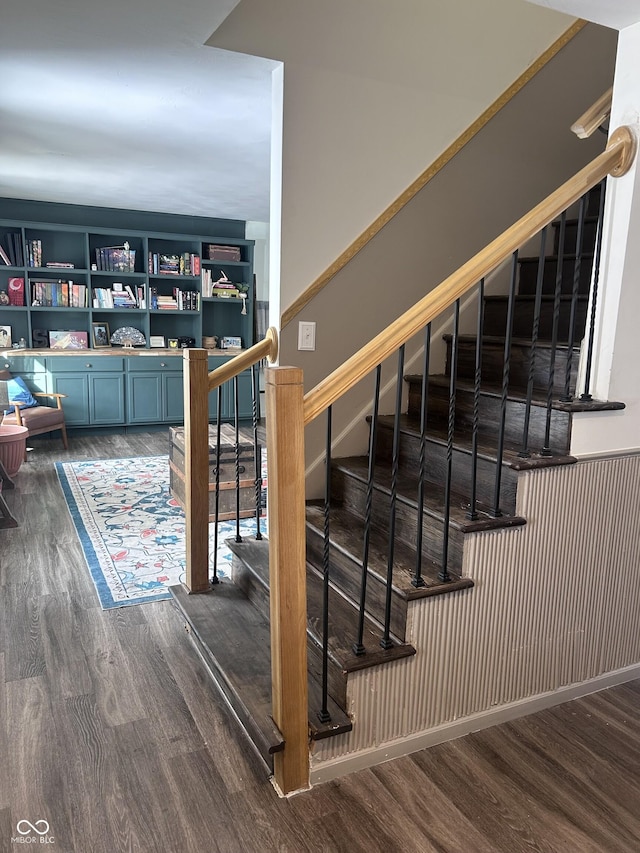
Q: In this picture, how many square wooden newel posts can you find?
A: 2